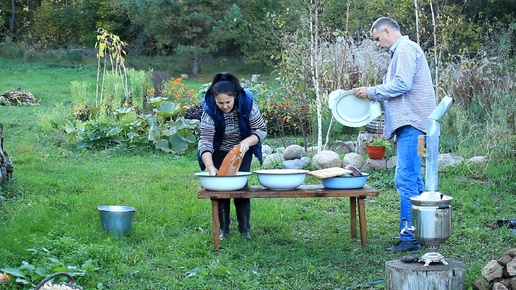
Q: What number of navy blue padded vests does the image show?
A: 1